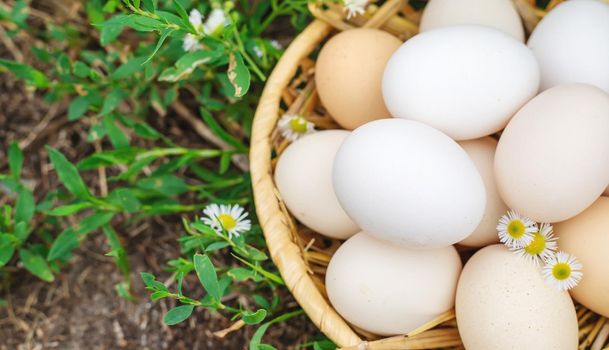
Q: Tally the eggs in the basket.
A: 11